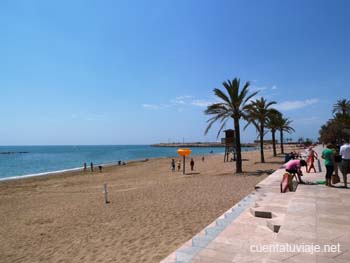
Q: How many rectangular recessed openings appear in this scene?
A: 2